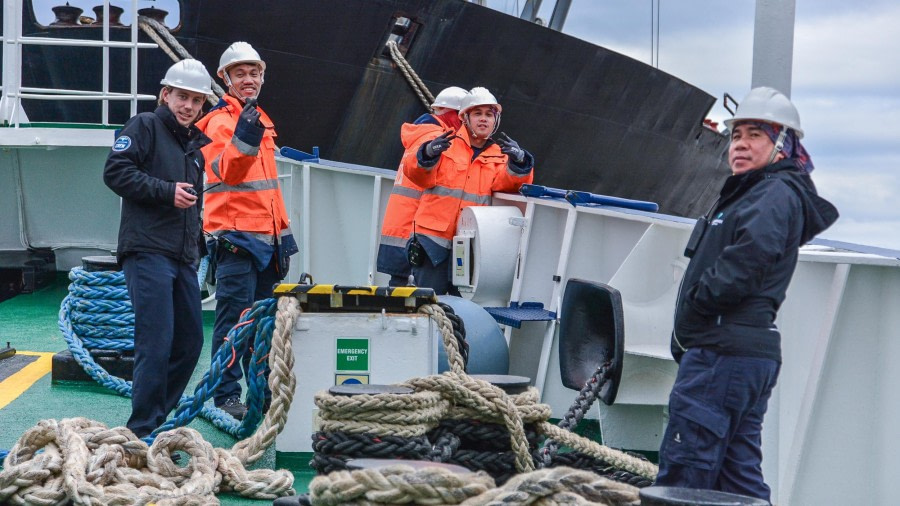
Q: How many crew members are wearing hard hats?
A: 5